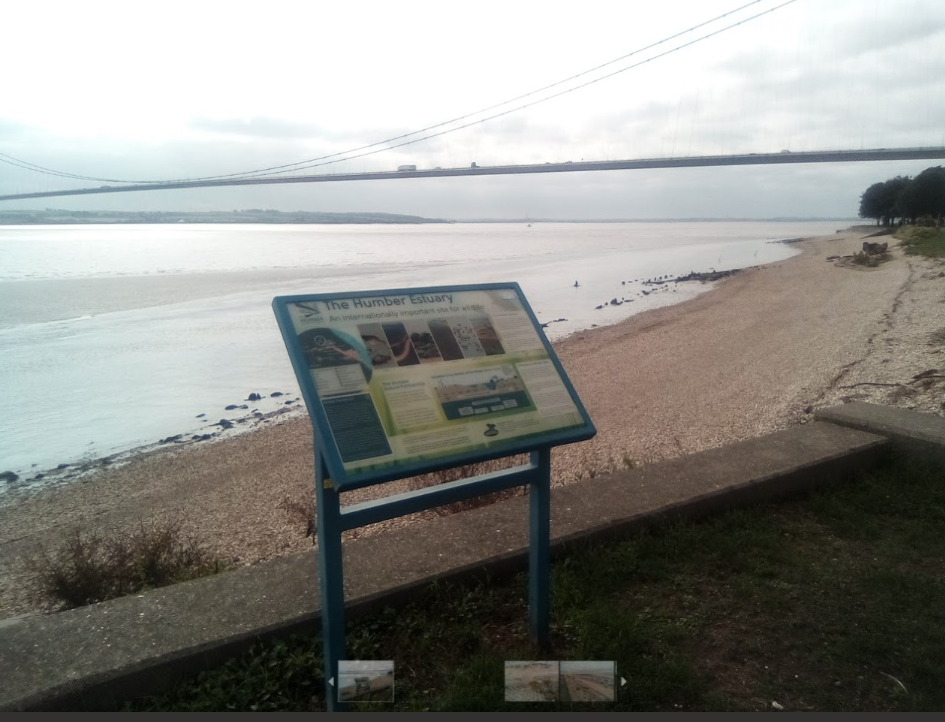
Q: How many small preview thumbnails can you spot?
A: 3